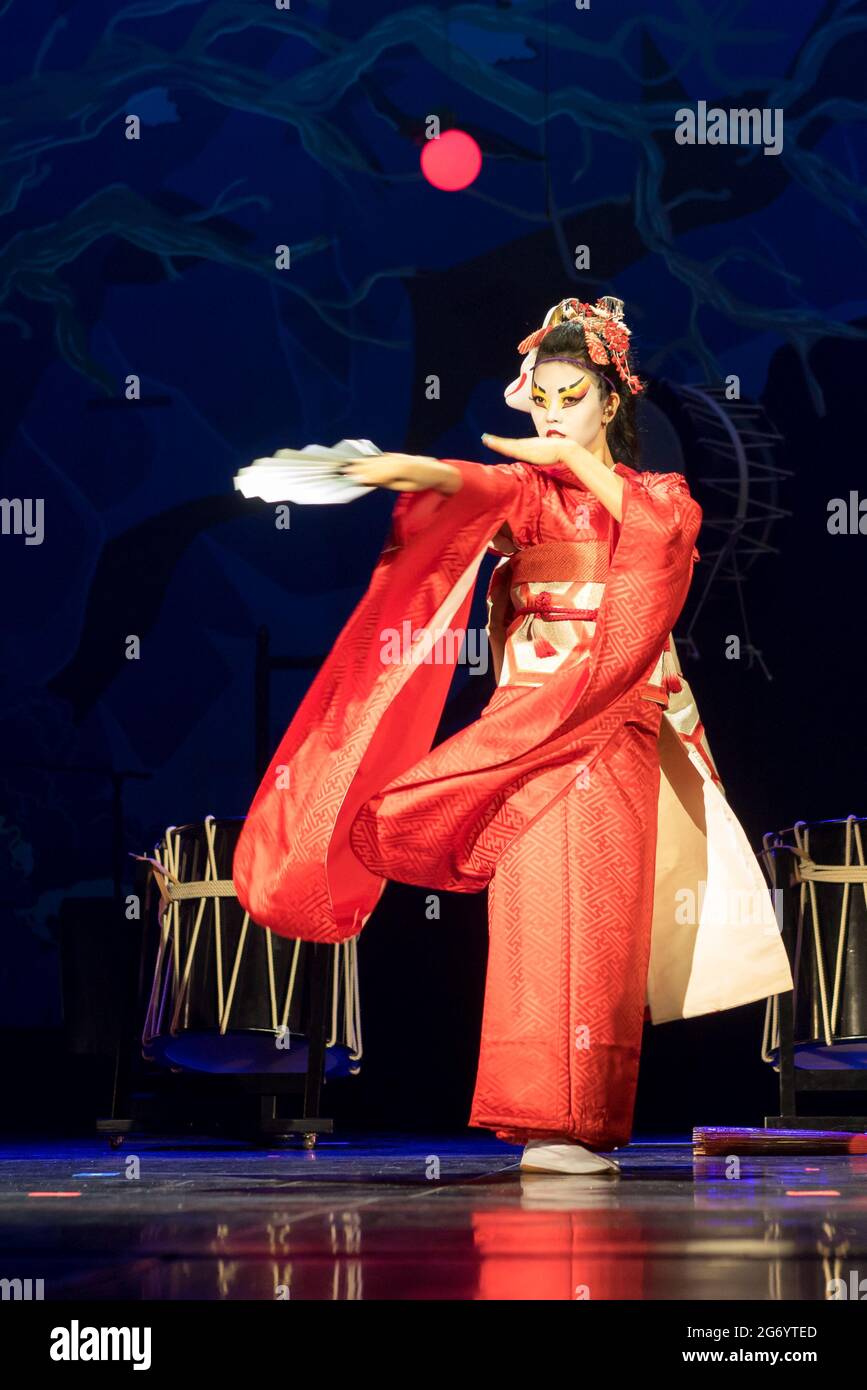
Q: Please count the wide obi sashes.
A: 1